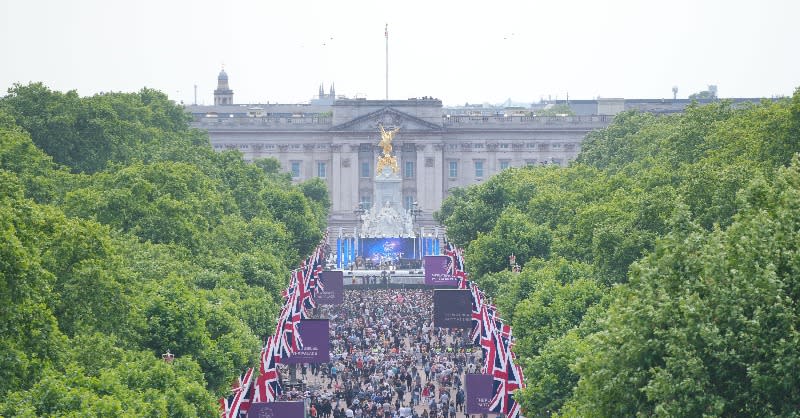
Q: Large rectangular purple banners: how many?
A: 6